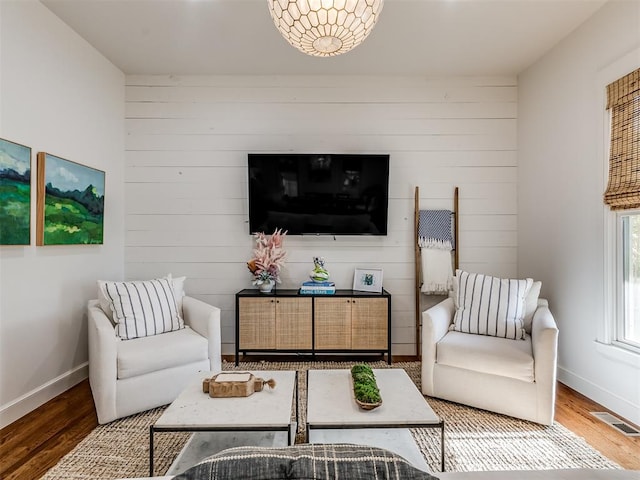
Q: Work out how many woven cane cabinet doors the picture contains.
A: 4